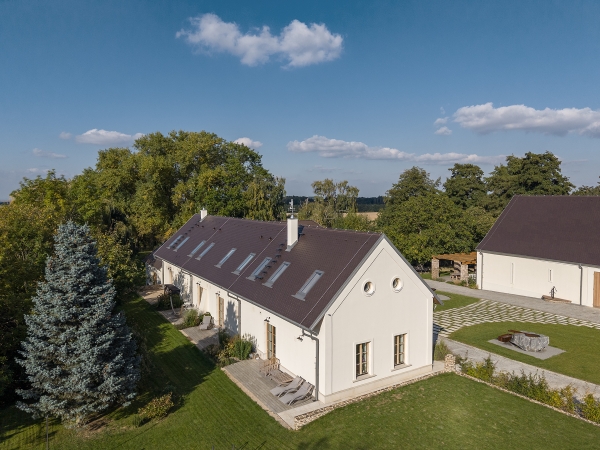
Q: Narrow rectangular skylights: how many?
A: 9